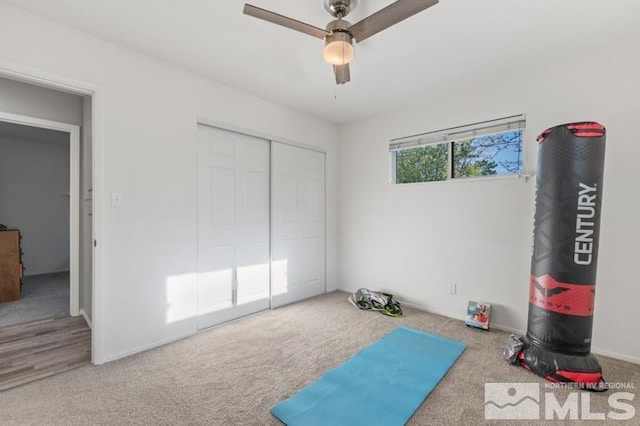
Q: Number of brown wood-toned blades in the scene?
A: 3